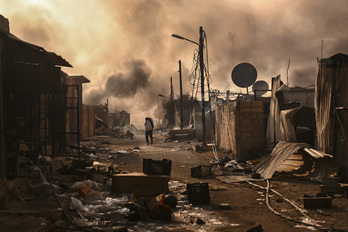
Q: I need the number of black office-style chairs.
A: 0